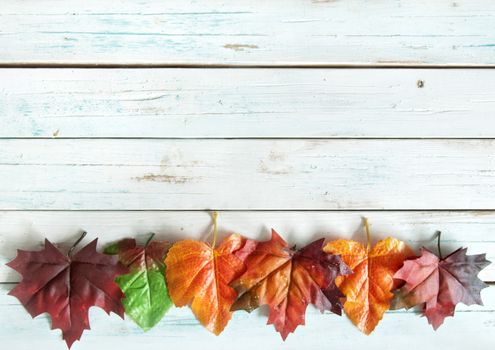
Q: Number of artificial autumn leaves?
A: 6